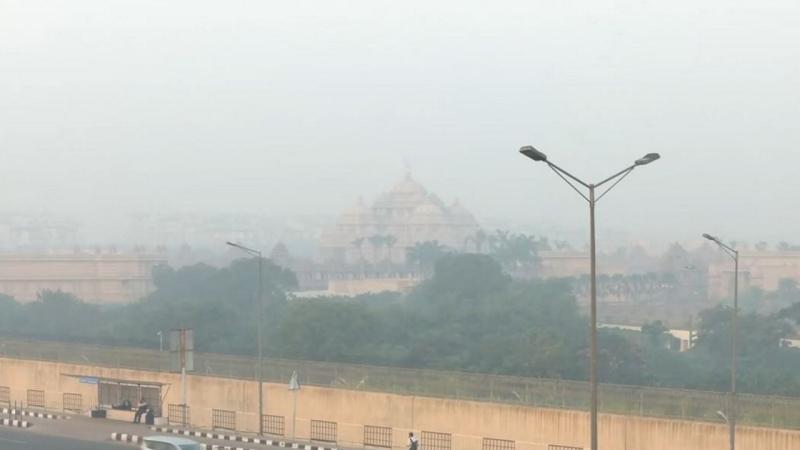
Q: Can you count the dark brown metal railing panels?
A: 11